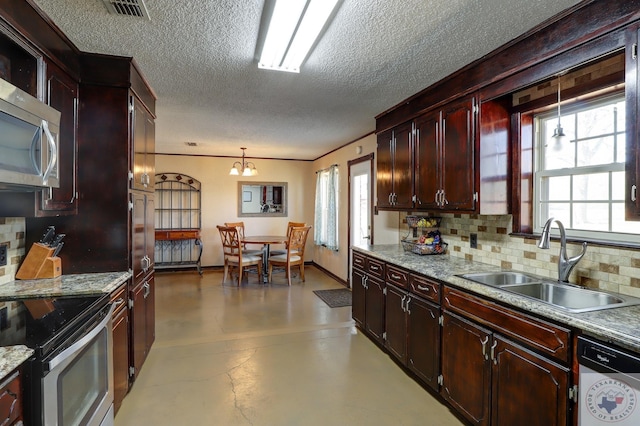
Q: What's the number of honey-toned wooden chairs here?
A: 4